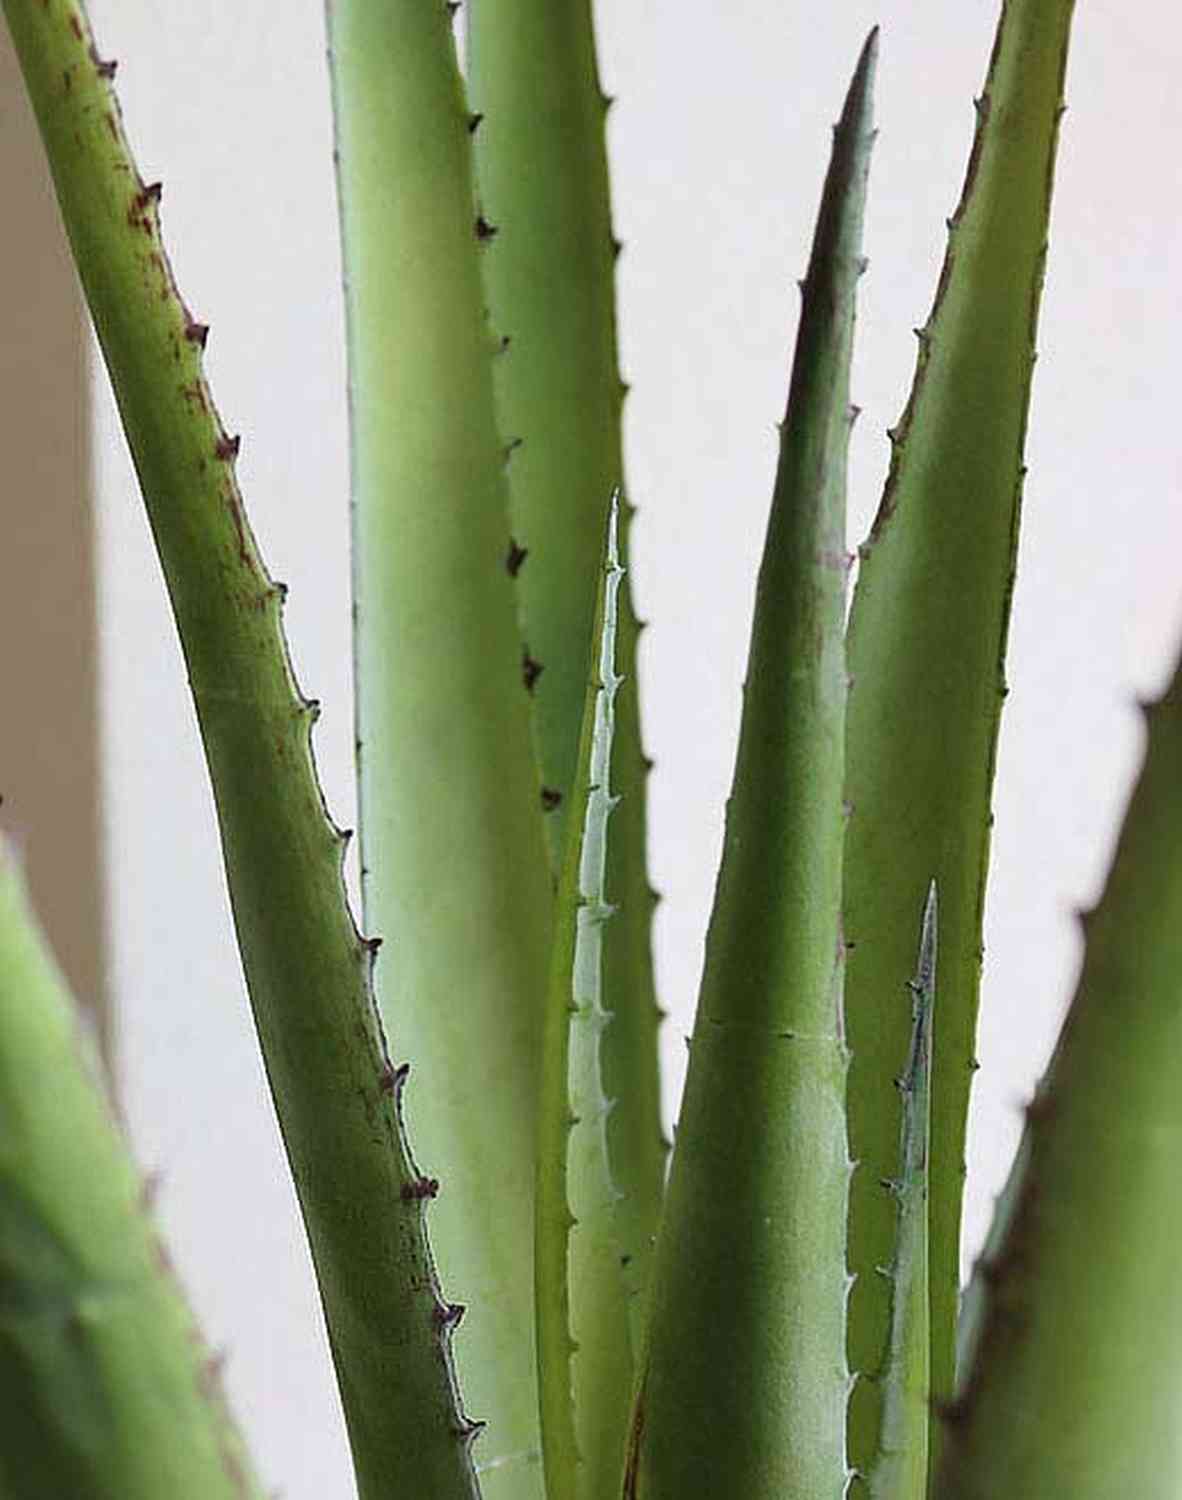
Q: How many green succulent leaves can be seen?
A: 9